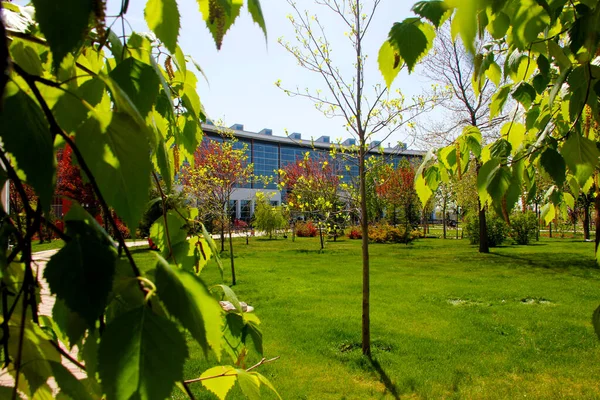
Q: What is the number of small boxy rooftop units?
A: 8